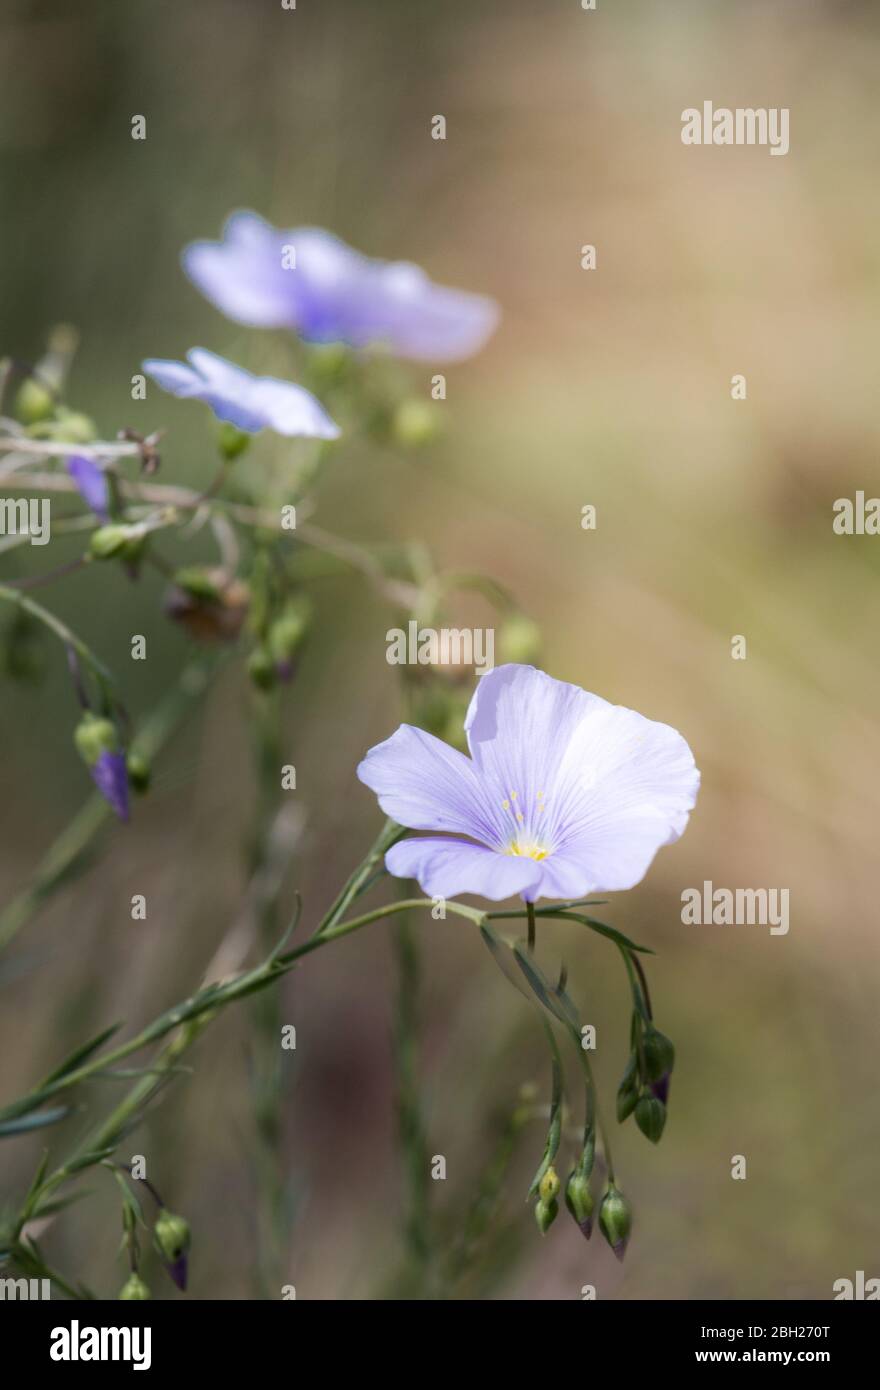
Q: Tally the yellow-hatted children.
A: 0